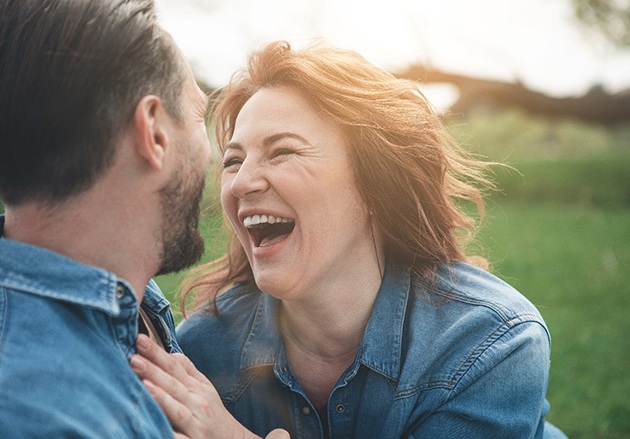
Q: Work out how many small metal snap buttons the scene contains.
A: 4